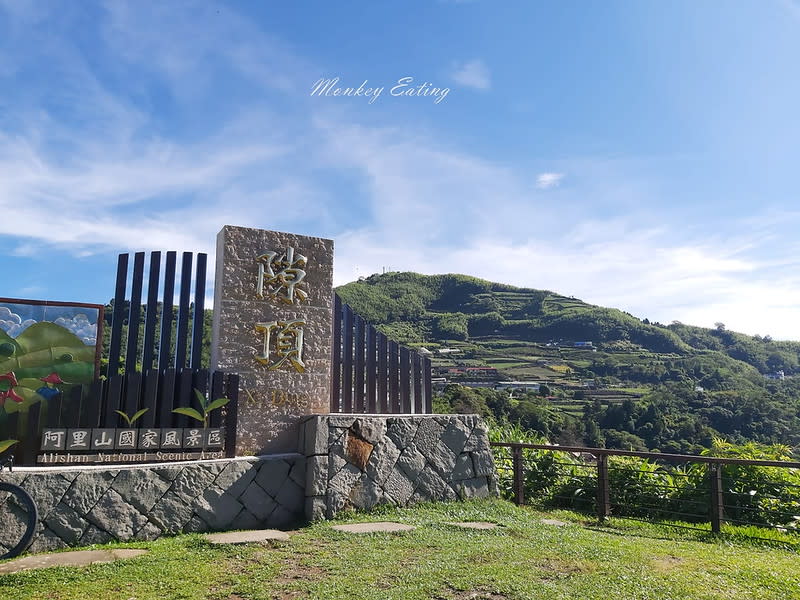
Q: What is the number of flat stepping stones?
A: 5